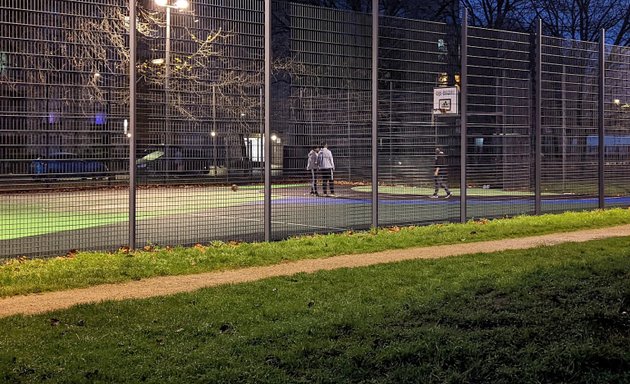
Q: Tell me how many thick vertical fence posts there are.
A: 6